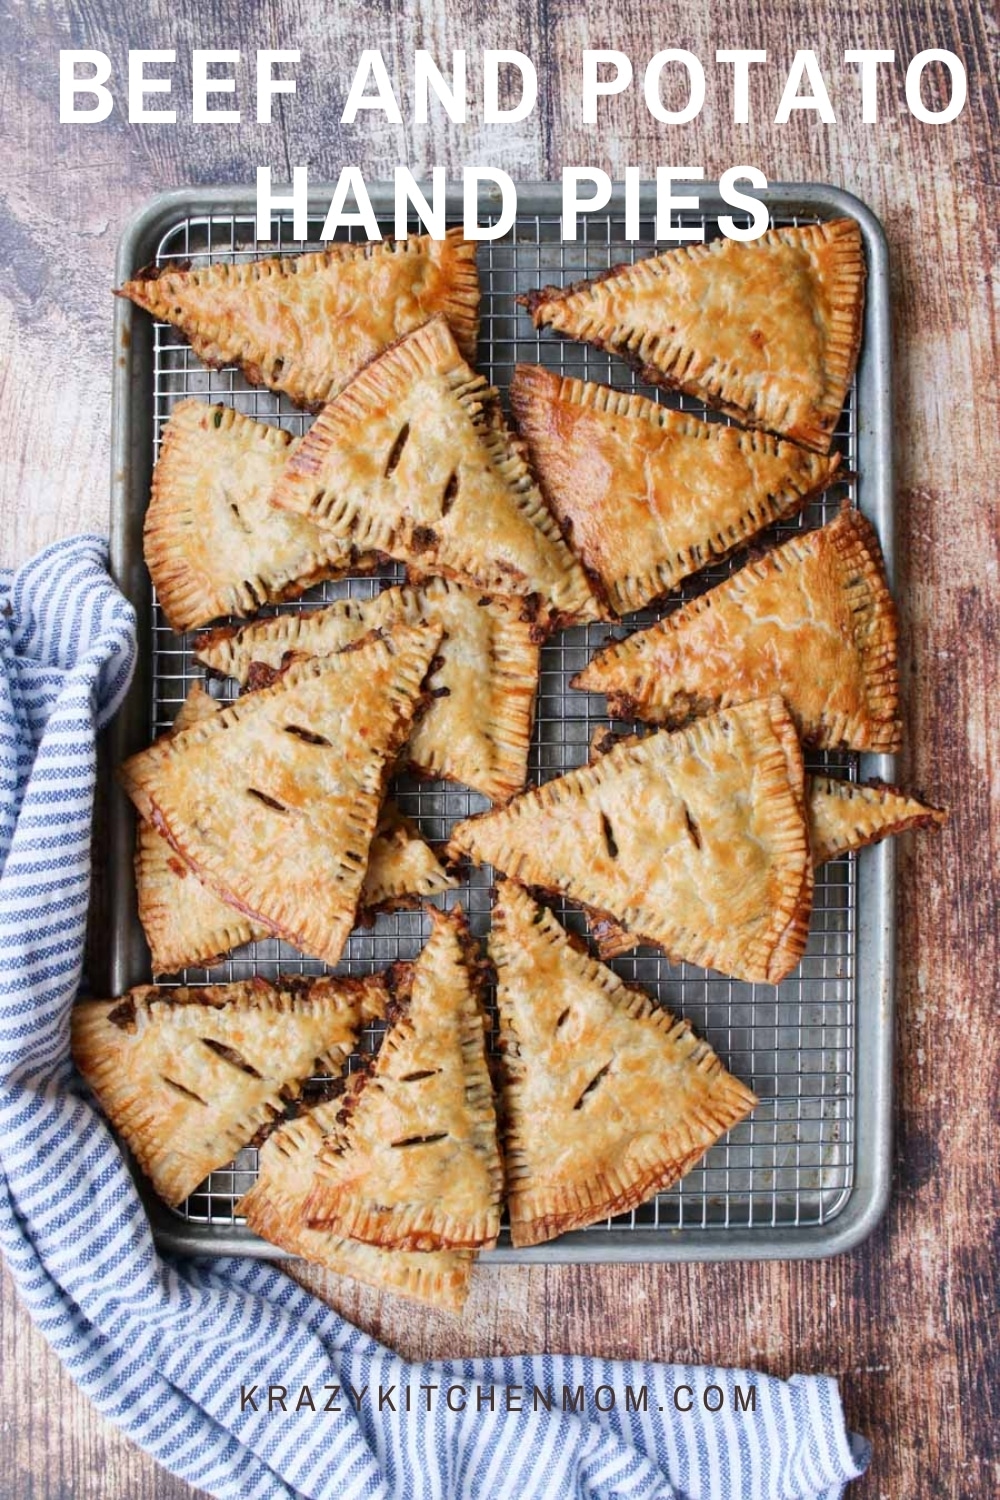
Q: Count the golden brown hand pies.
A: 15